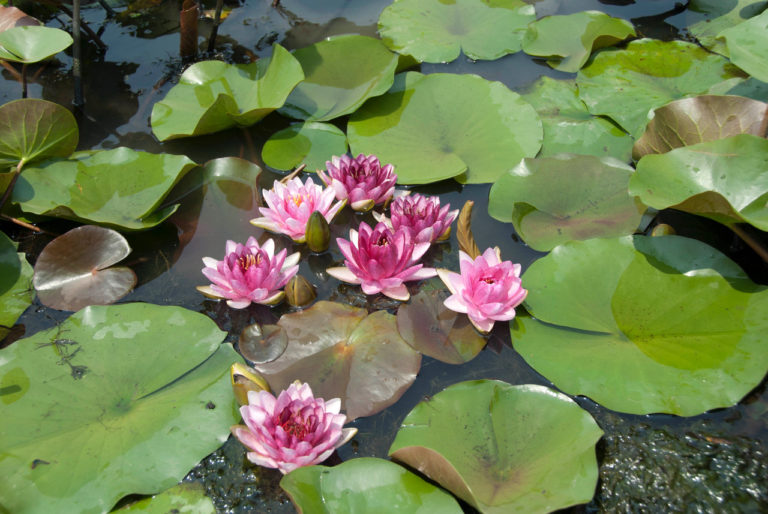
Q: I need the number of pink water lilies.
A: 7